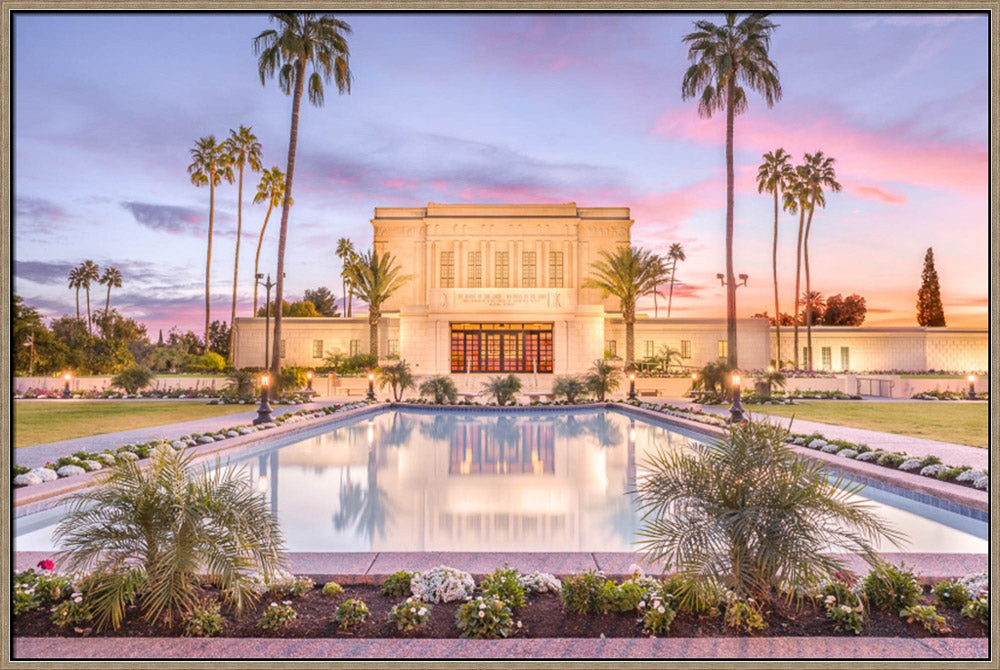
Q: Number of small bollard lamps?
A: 8